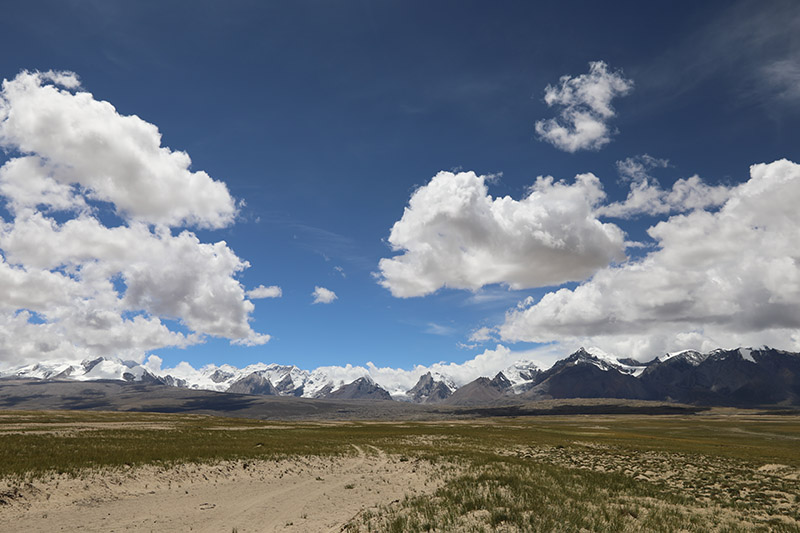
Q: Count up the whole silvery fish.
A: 0